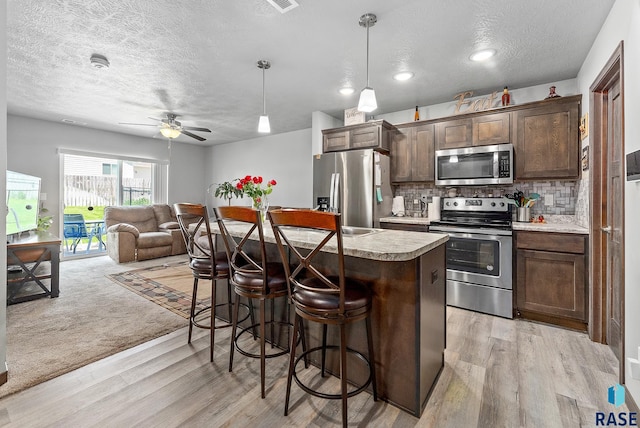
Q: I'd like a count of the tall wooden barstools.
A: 3